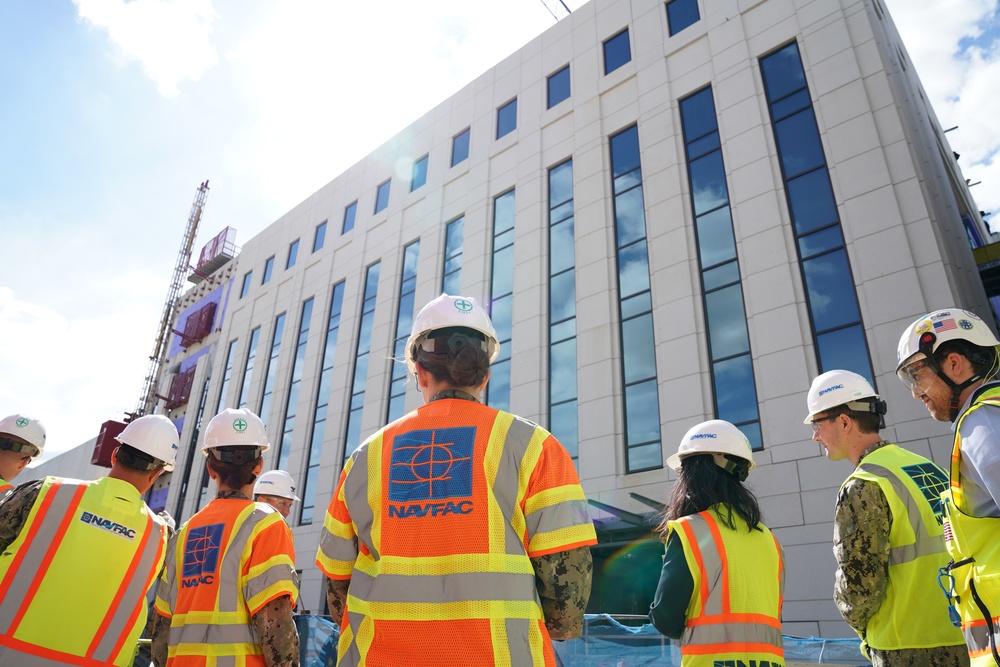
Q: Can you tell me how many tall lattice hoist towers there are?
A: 1